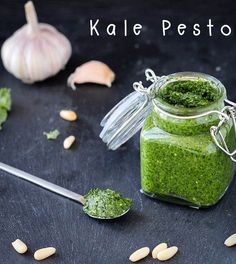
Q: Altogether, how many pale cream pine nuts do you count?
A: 8